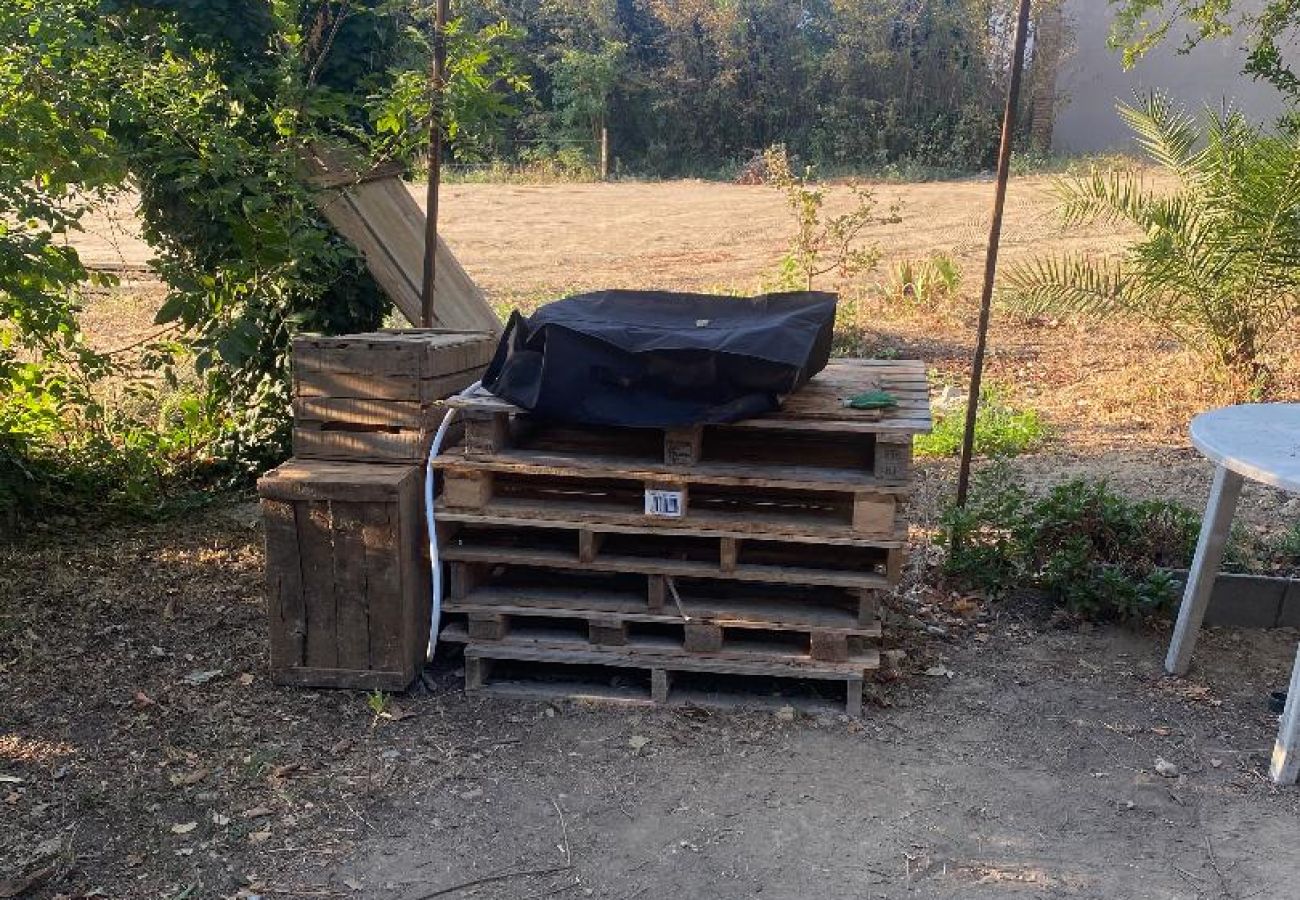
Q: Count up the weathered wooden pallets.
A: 6